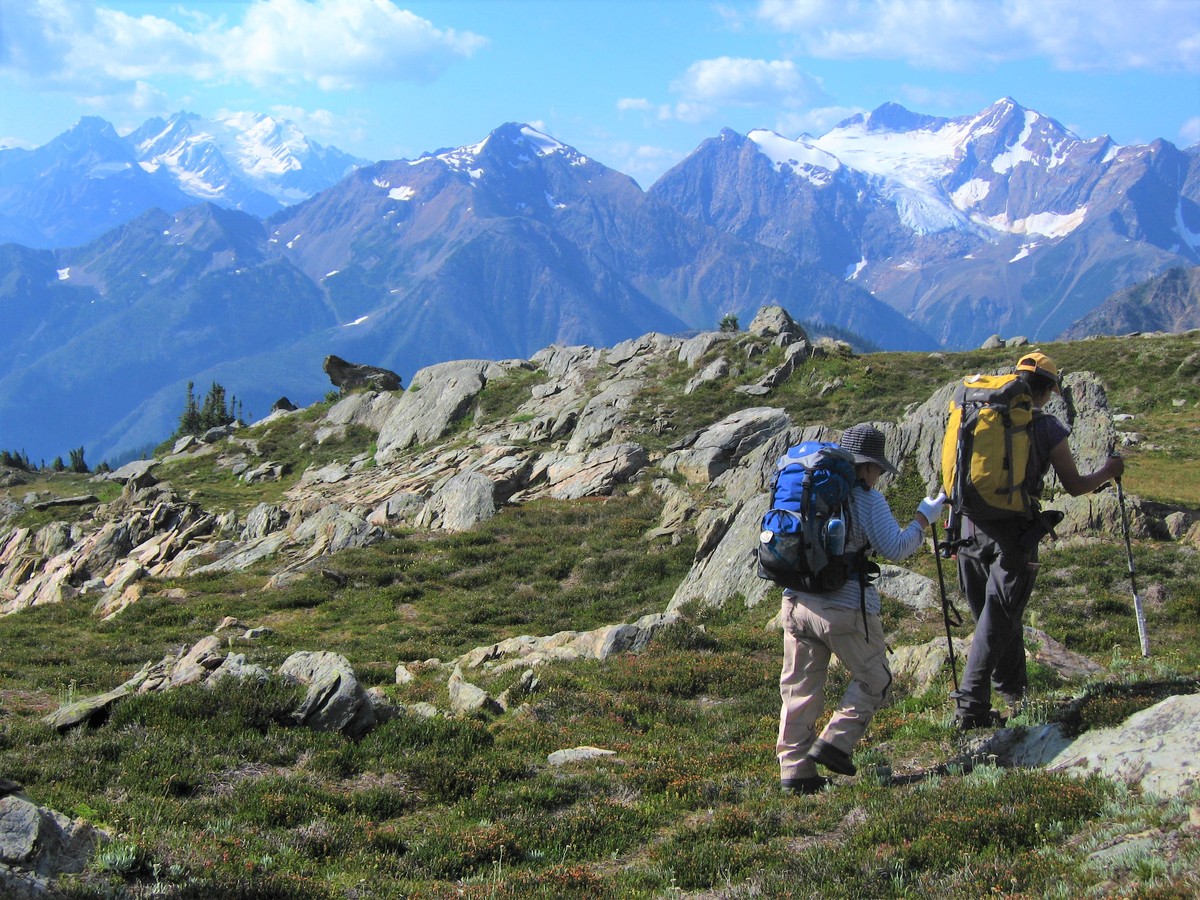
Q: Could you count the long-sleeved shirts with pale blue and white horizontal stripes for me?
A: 1